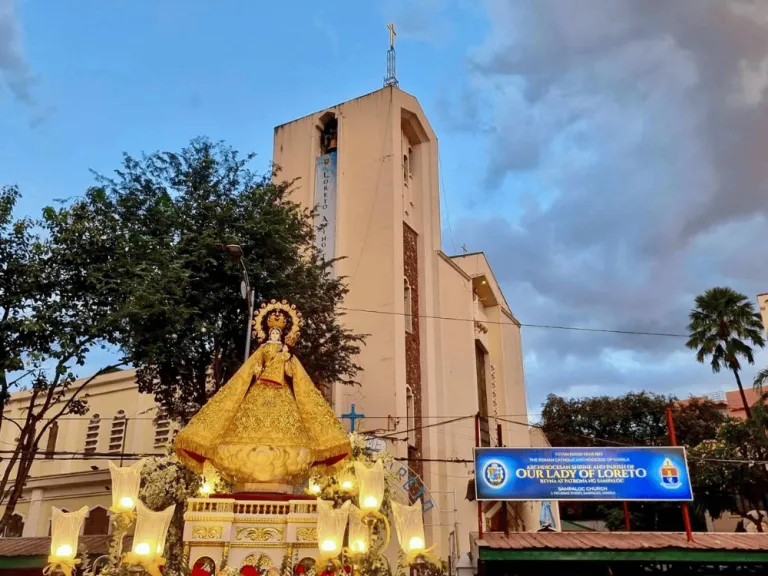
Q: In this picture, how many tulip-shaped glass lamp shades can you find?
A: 7